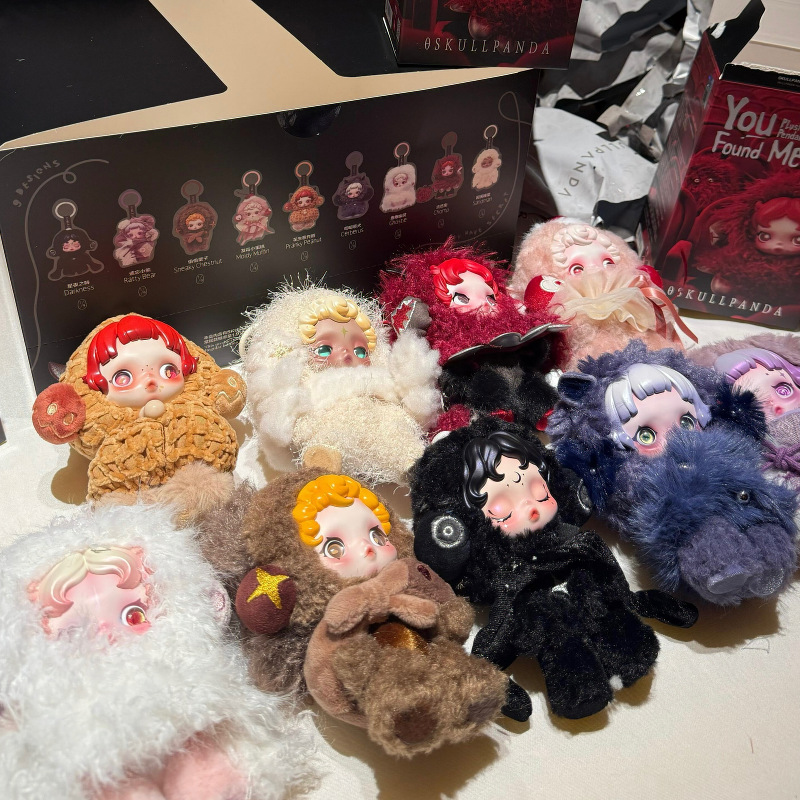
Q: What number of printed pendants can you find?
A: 9